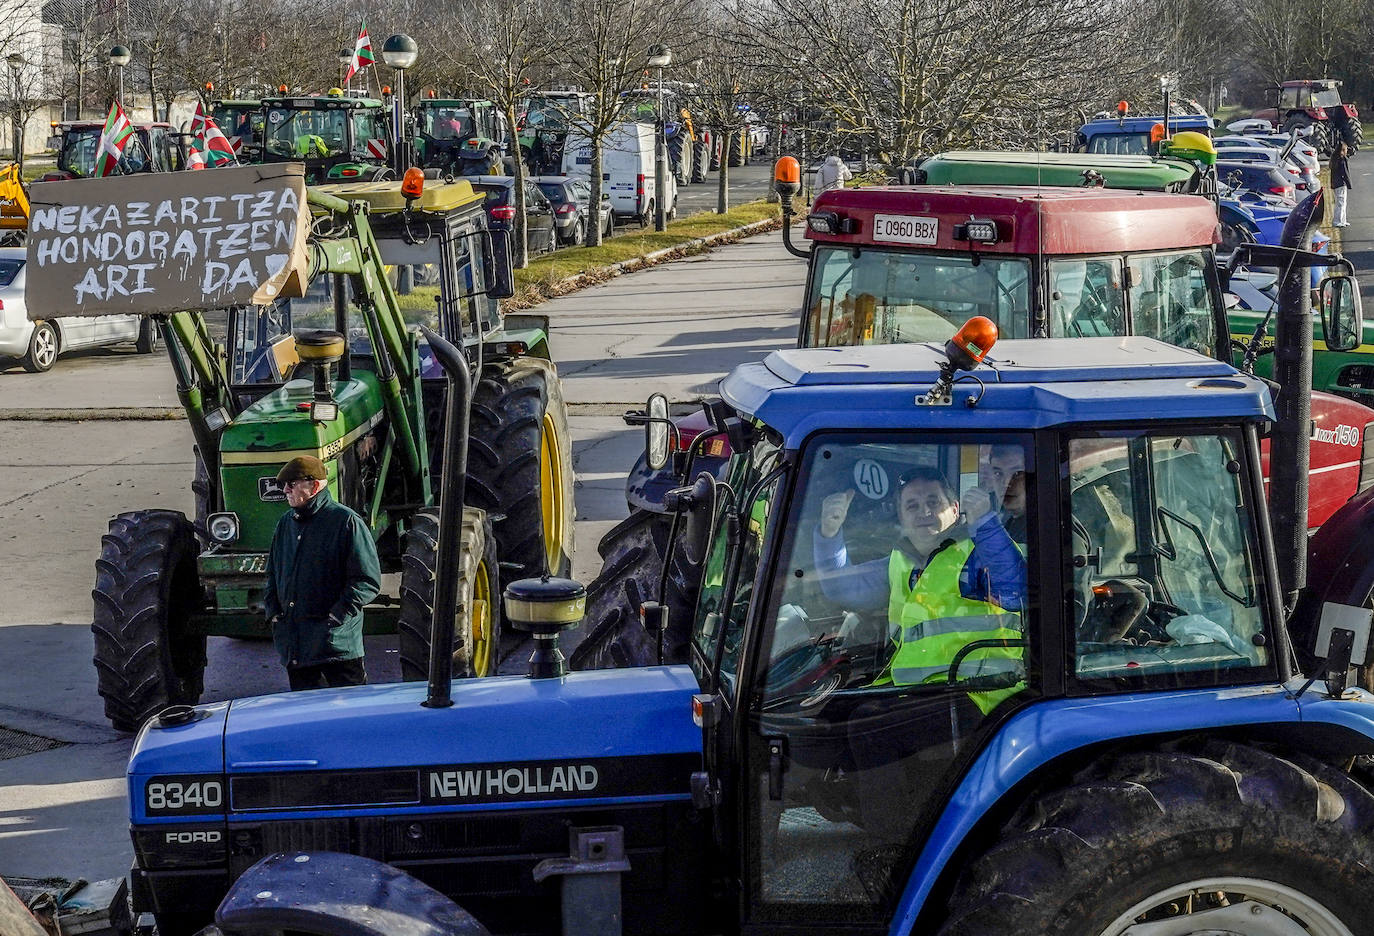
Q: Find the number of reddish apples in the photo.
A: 0